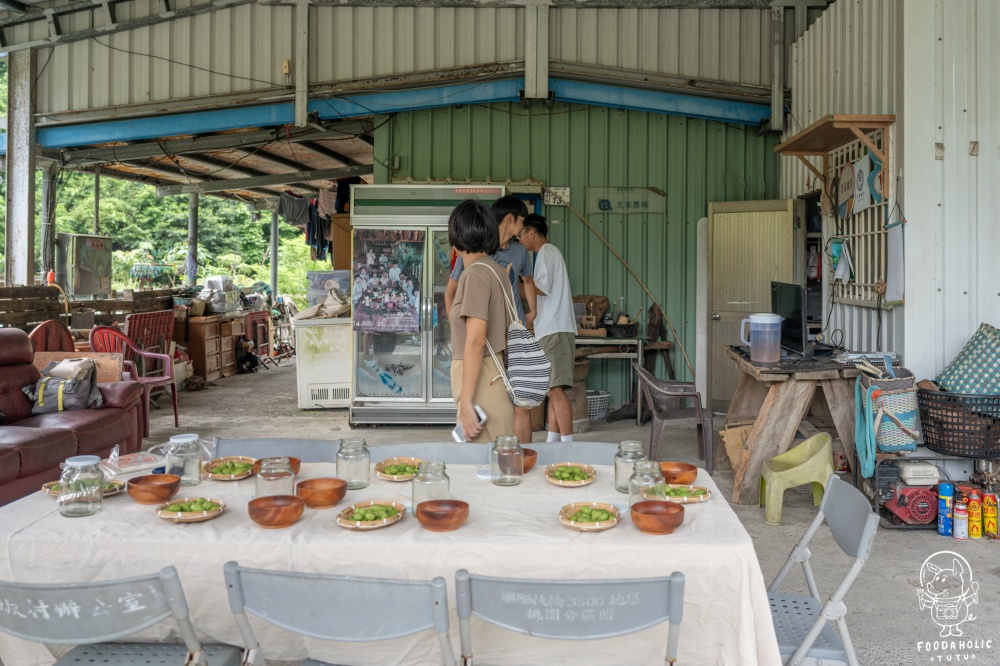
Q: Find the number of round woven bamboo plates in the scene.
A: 8